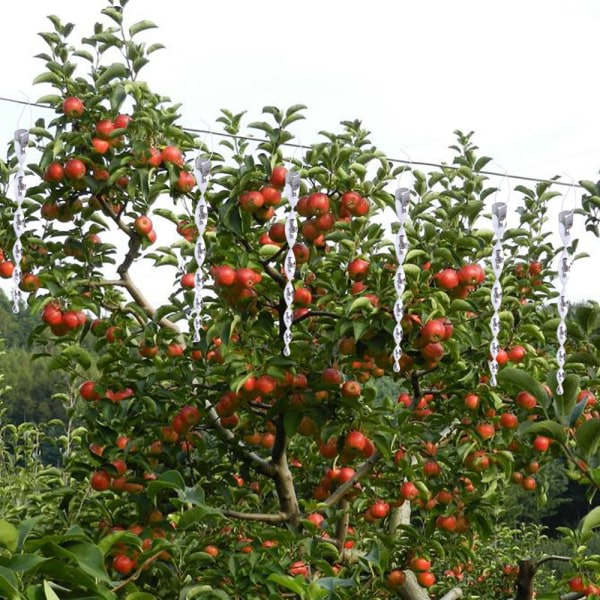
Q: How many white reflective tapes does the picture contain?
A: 6